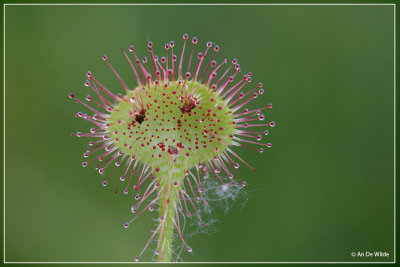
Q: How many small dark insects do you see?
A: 2